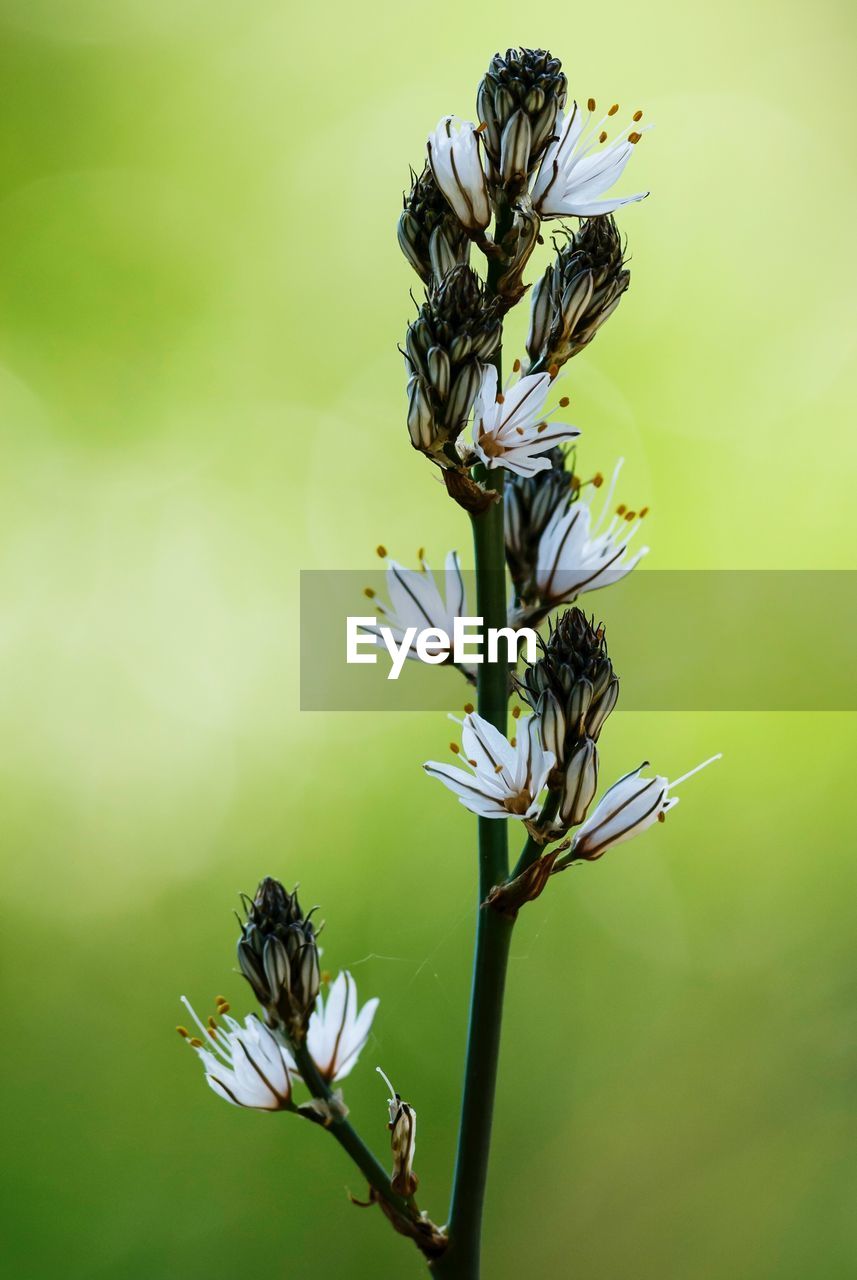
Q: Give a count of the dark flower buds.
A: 7